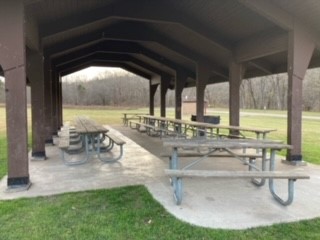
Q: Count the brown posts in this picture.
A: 12